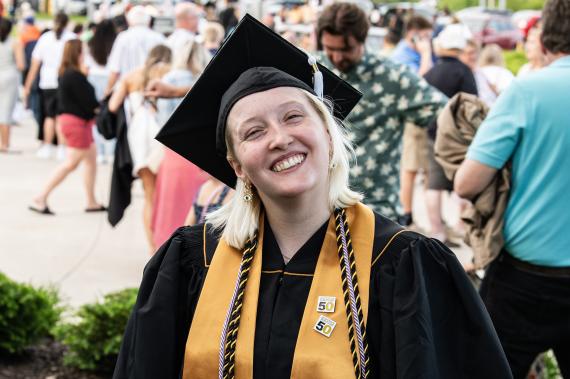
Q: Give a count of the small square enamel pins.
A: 2